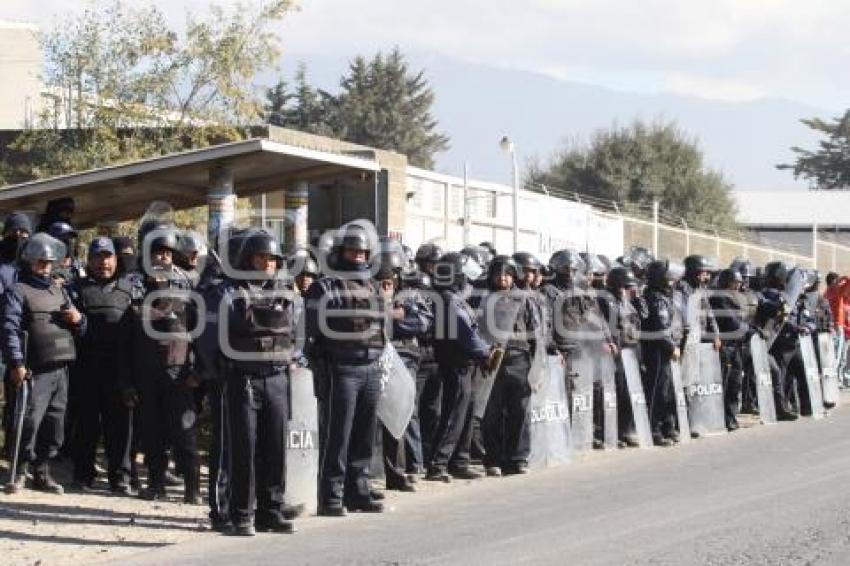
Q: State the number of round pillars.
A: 2